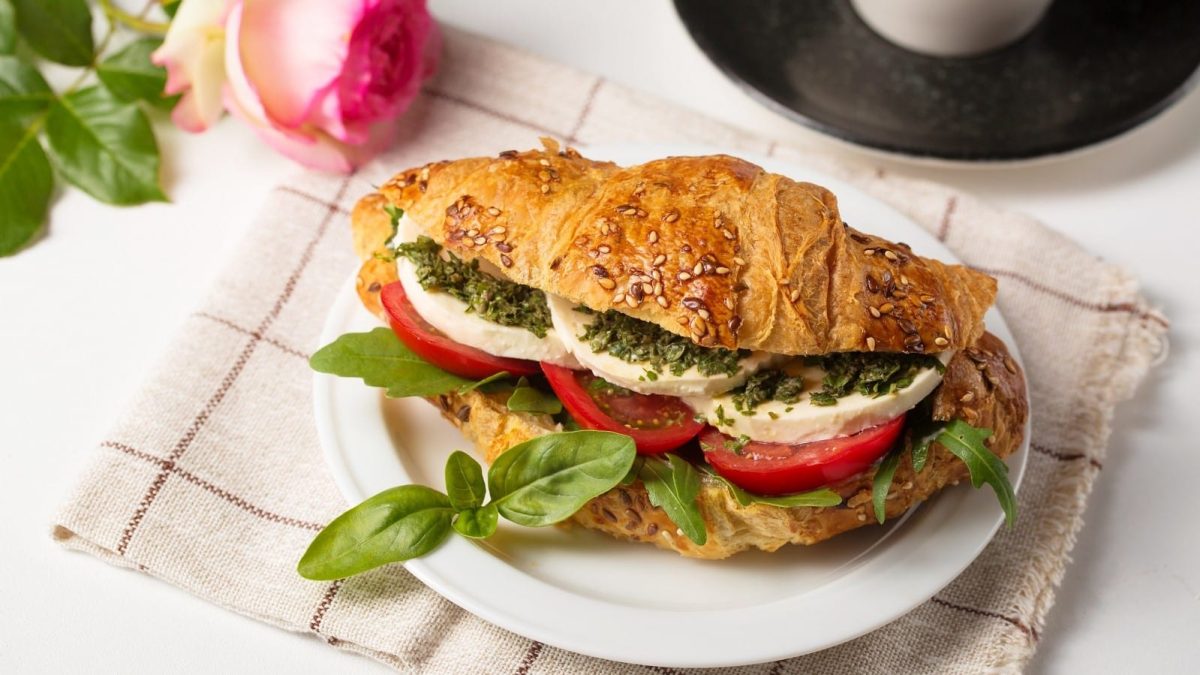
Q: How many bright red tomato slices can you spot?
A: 3